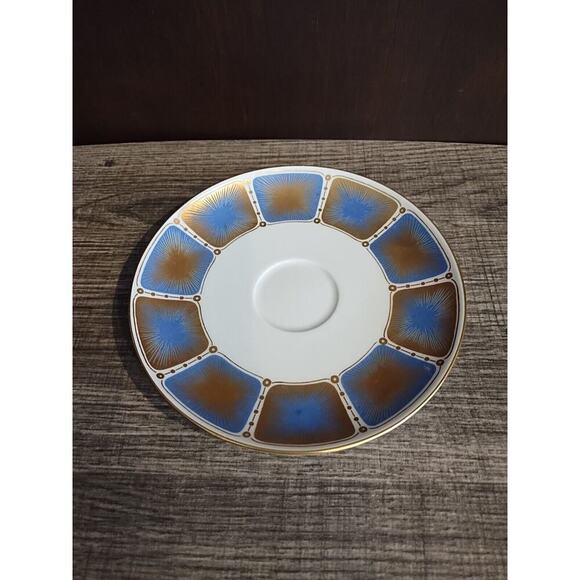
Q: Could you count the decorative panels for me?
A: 10